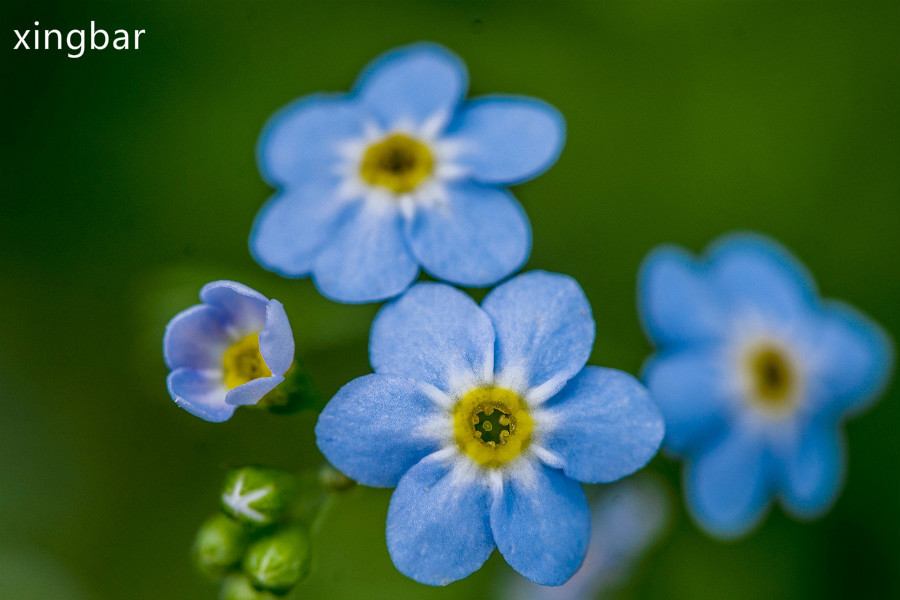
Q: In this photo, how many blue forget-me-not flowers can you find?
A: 4